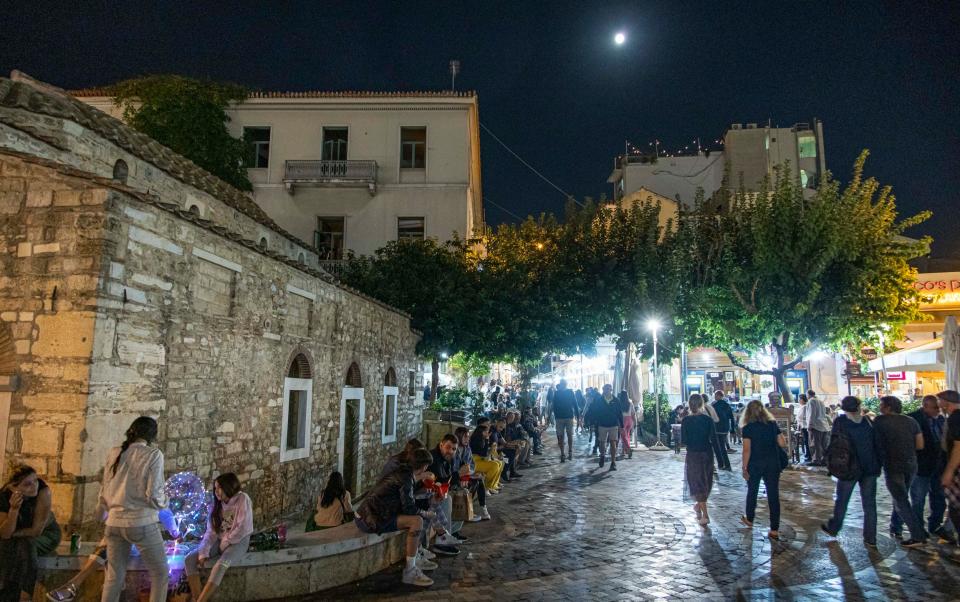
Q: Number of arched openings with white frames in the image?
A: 3